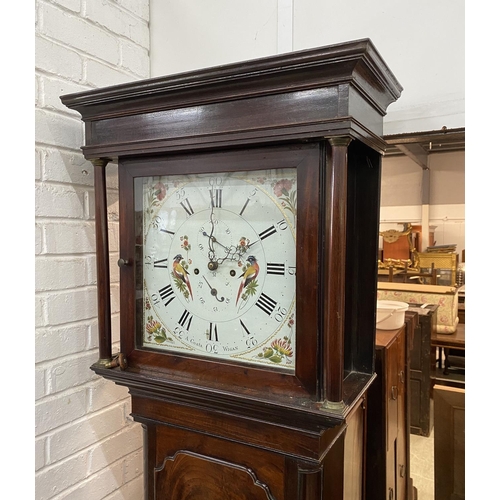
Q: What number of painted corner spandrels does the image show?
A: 4